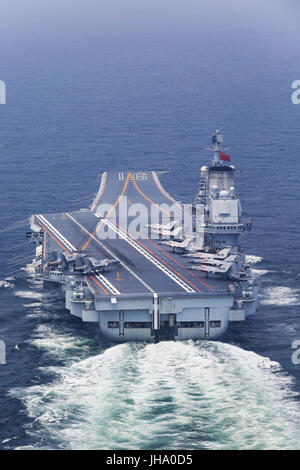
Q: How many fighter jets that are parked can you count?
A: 8